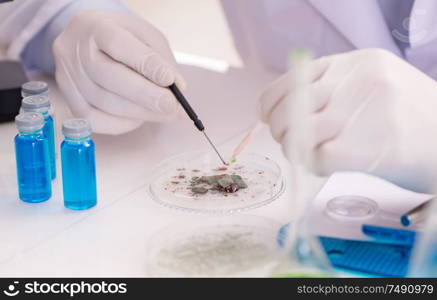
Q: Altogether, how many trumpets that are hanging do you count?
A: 0